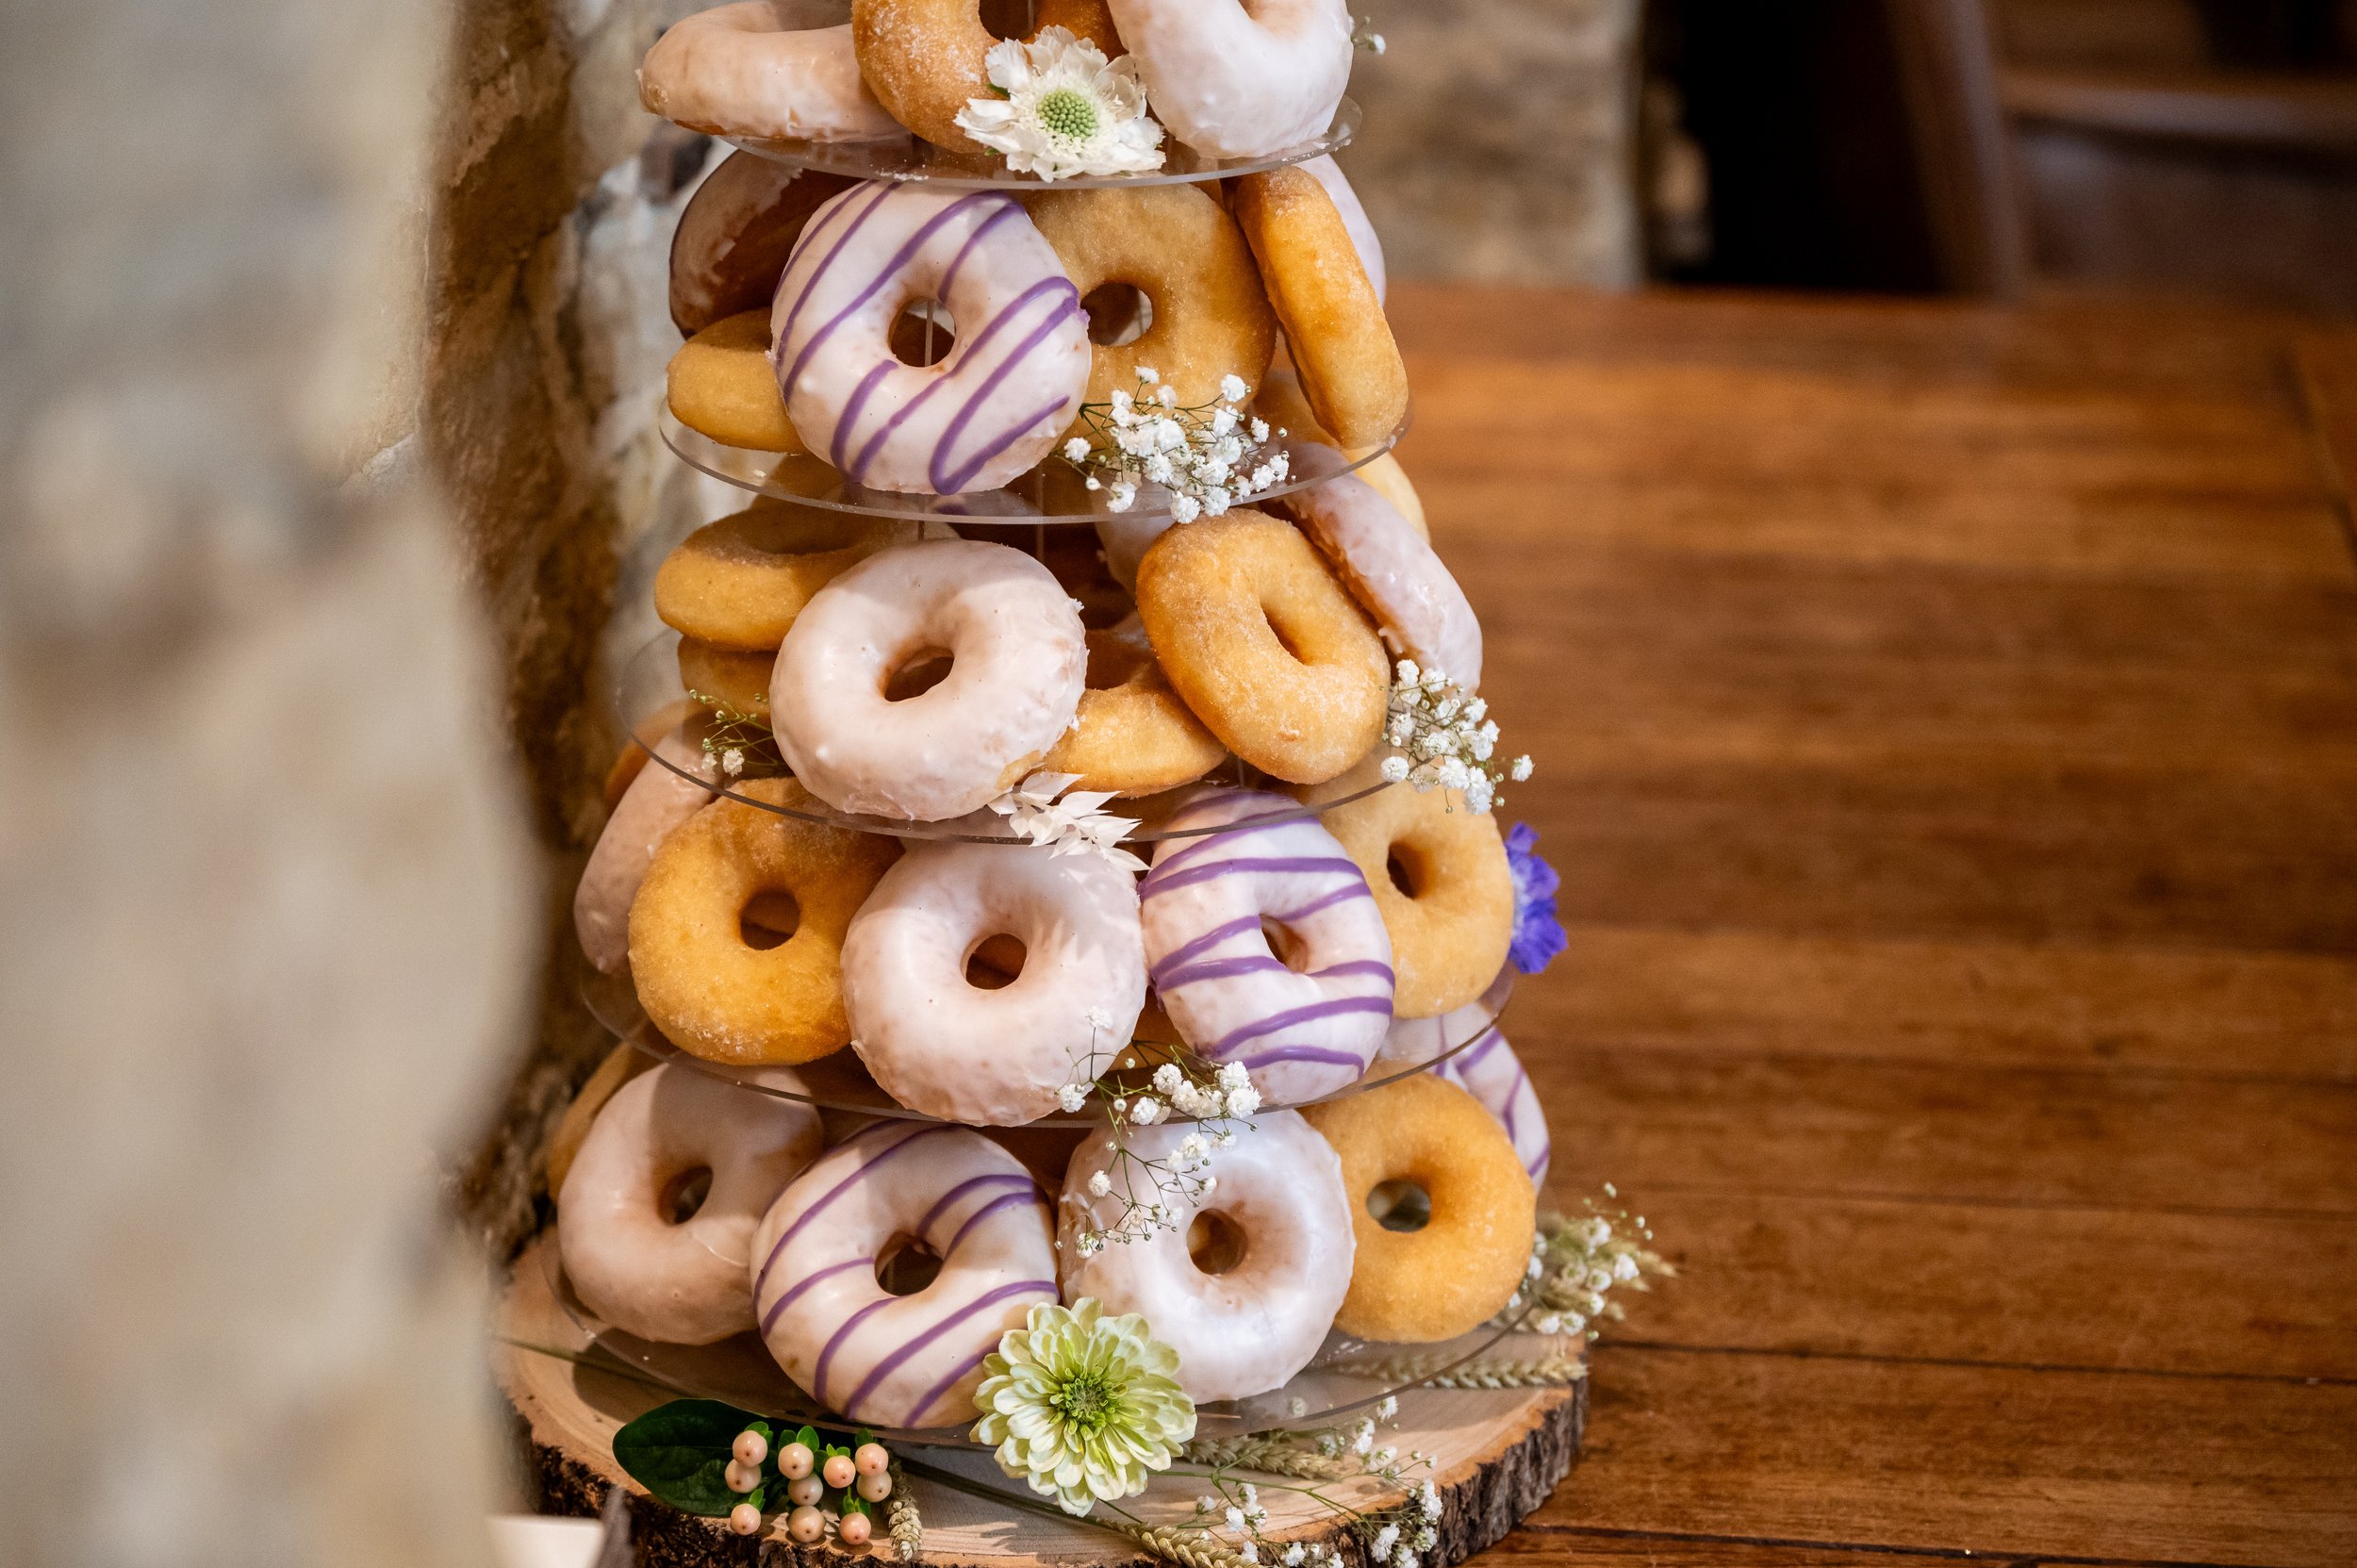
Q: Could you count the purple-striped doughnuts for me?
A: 4